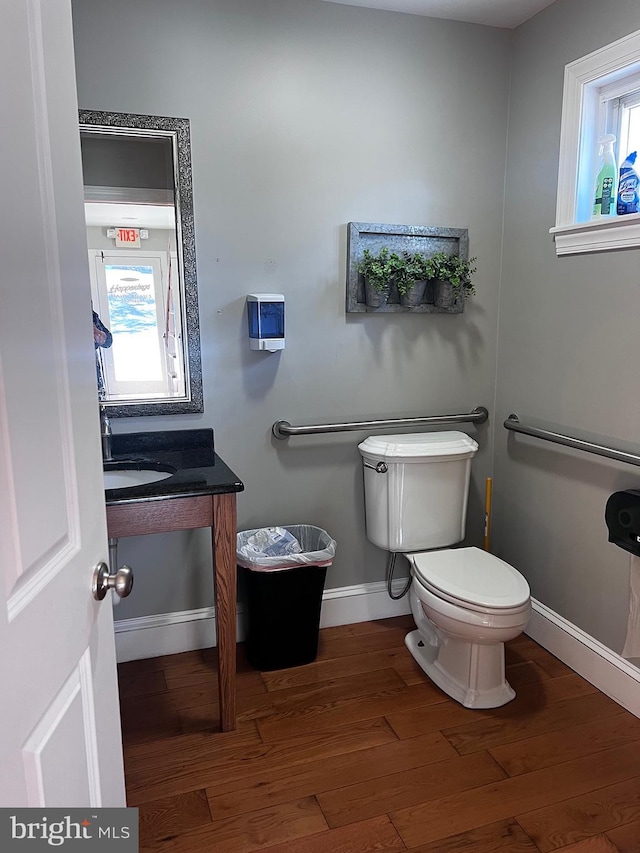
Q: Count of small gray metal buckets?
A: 3